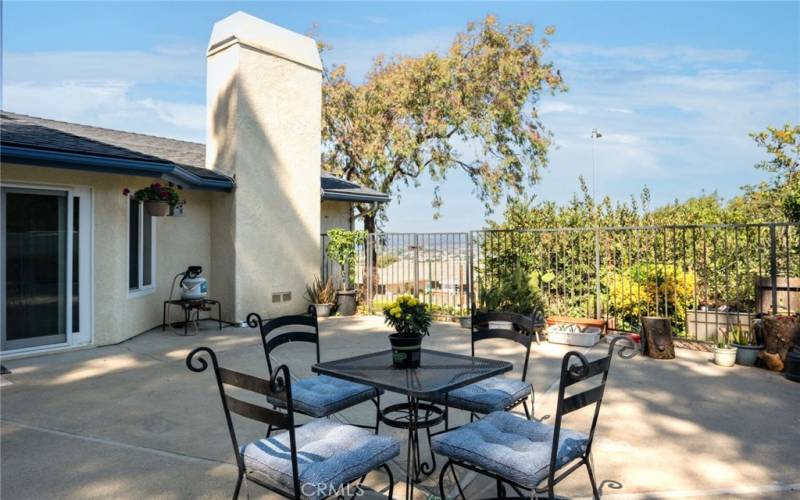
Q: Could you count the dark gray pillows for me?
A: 0